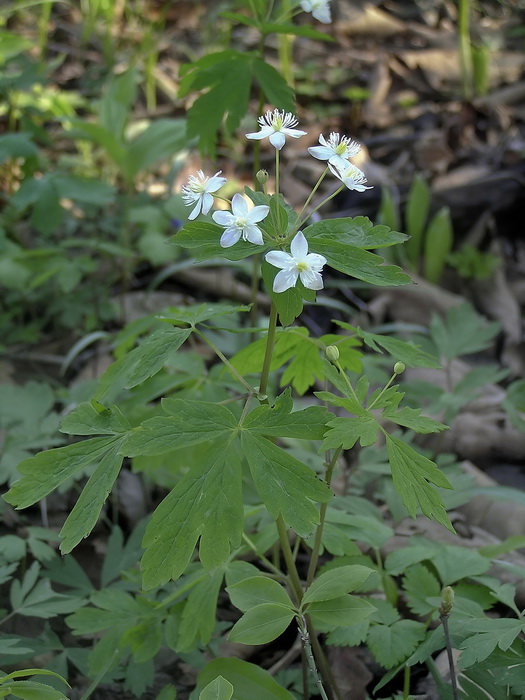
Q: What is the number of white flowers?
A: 7